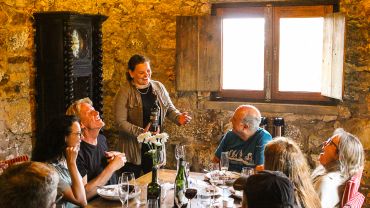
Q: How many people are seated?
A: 7